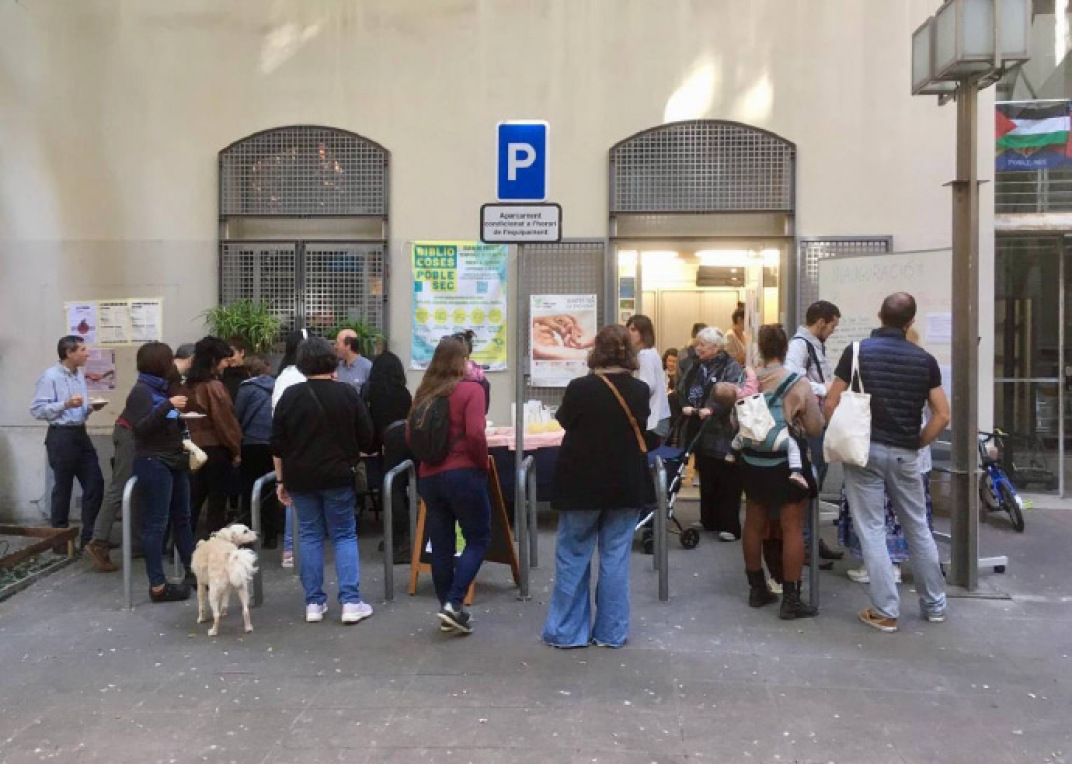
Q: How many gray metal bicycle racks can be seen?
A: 6